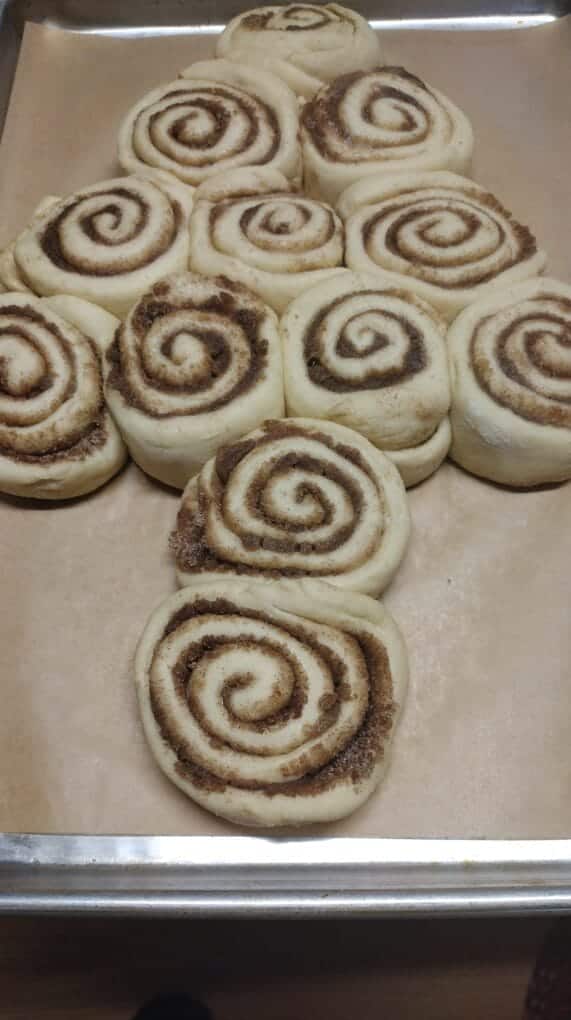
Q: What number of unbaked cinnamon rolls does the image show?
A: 12